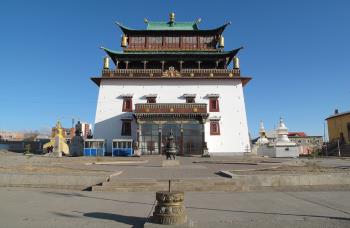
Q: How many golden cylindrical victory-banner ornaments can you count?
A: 4